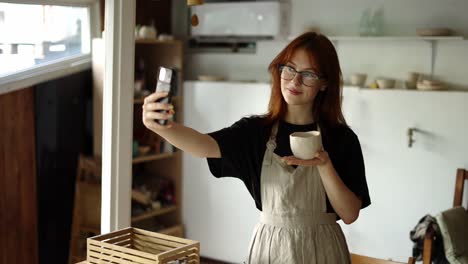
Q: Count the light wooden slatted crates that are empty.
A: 1